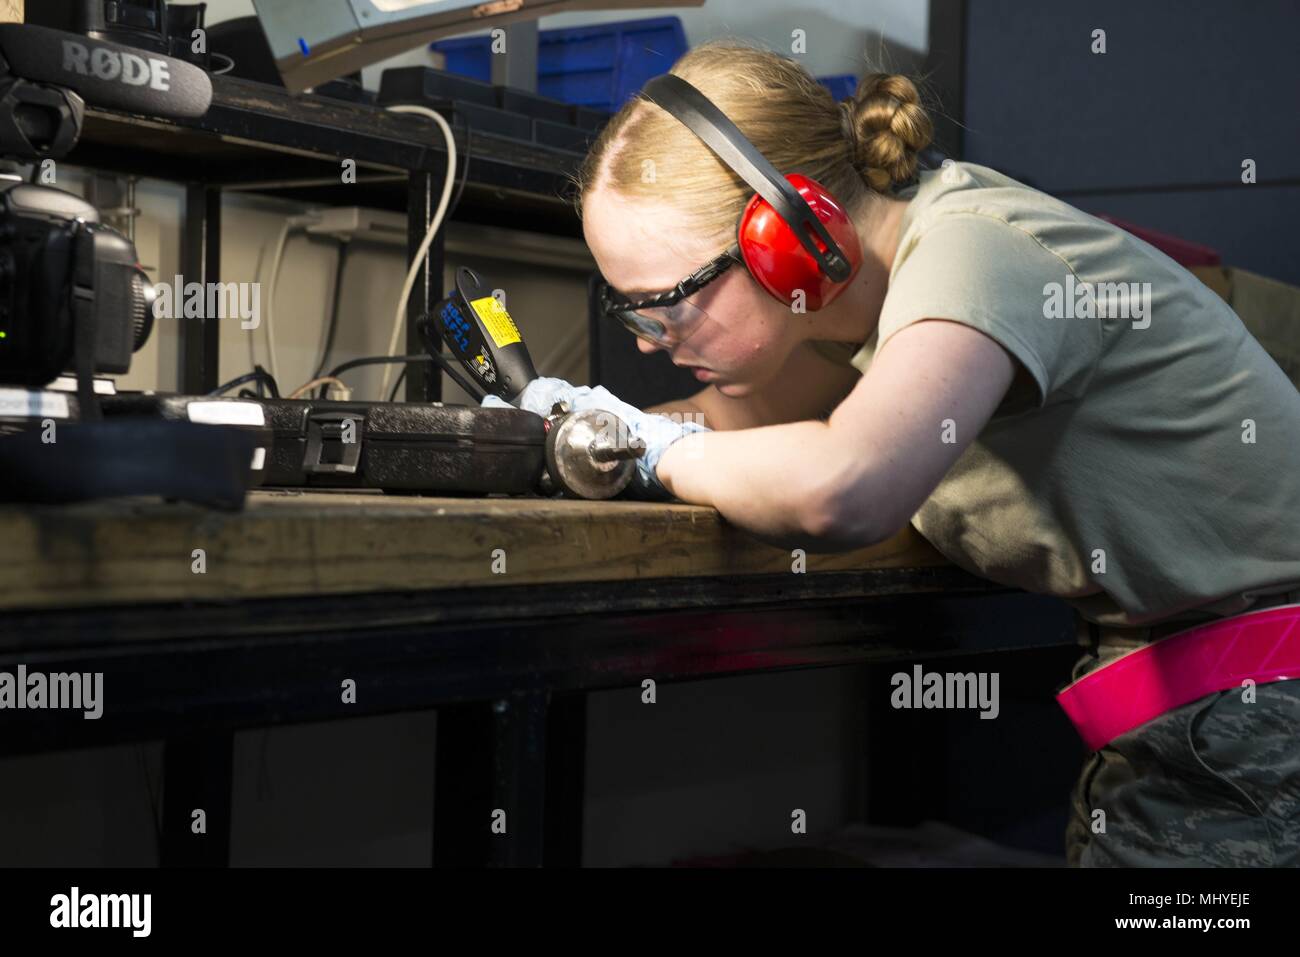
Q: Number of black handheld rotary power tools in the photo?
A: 1